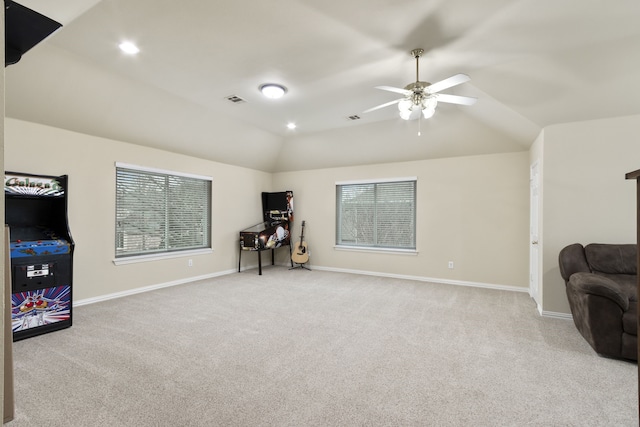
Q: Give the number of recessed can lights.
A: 2